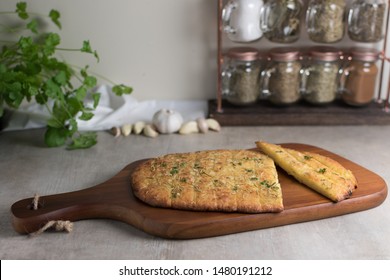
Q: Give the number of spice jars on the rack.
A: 8